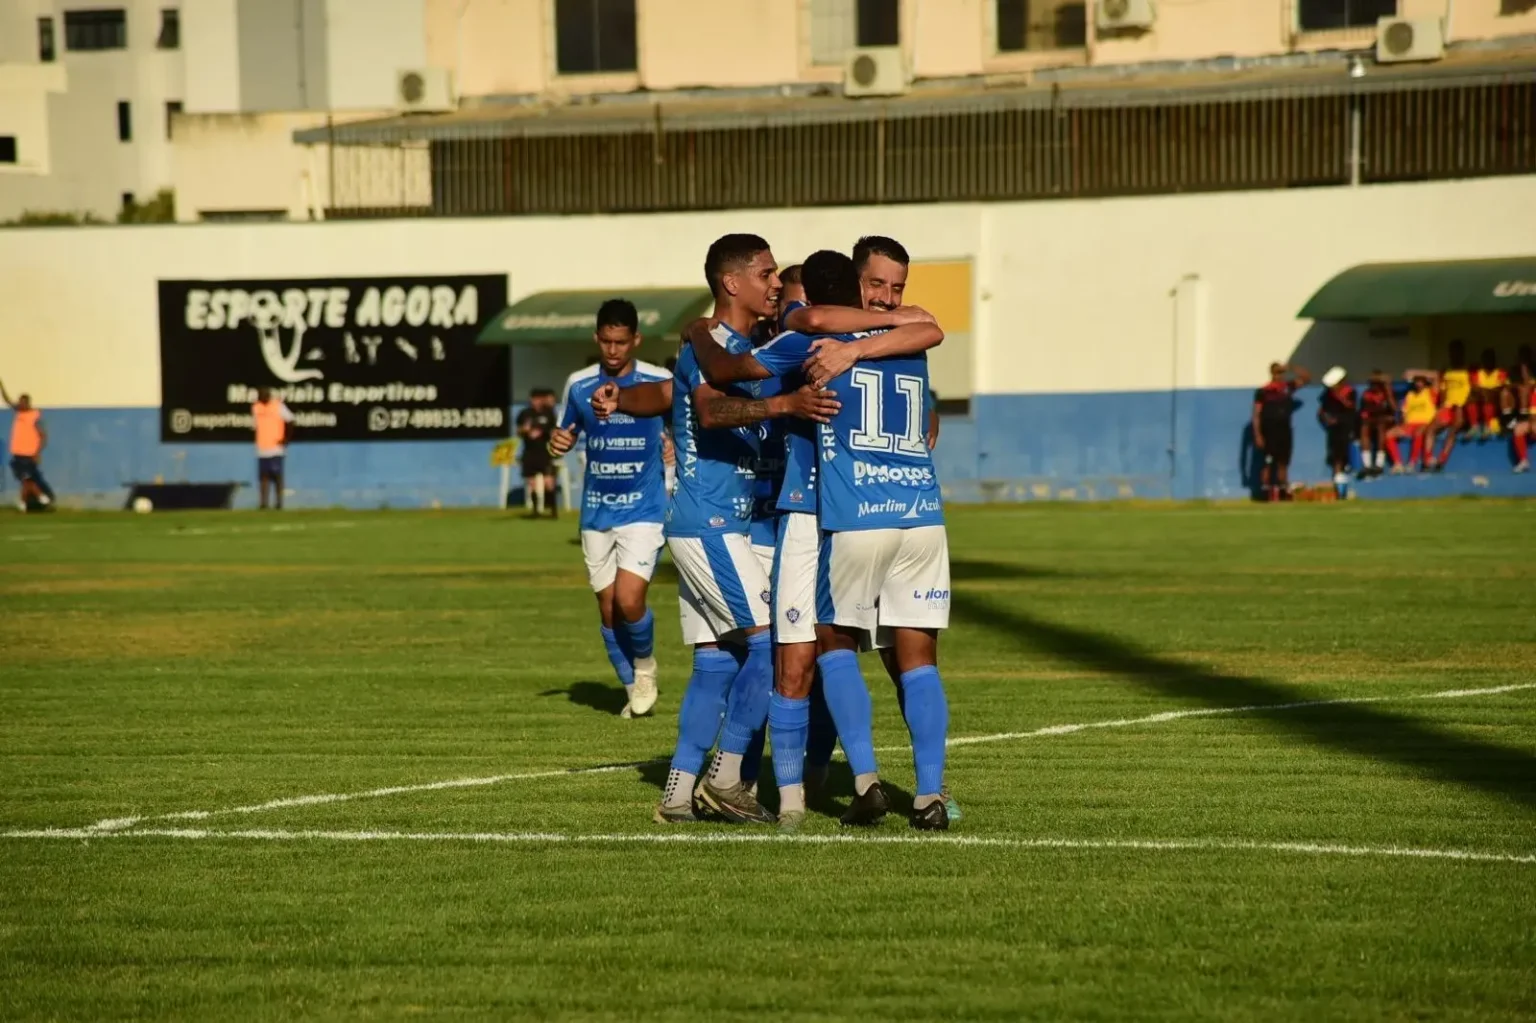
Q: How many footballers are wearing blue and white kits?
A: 5